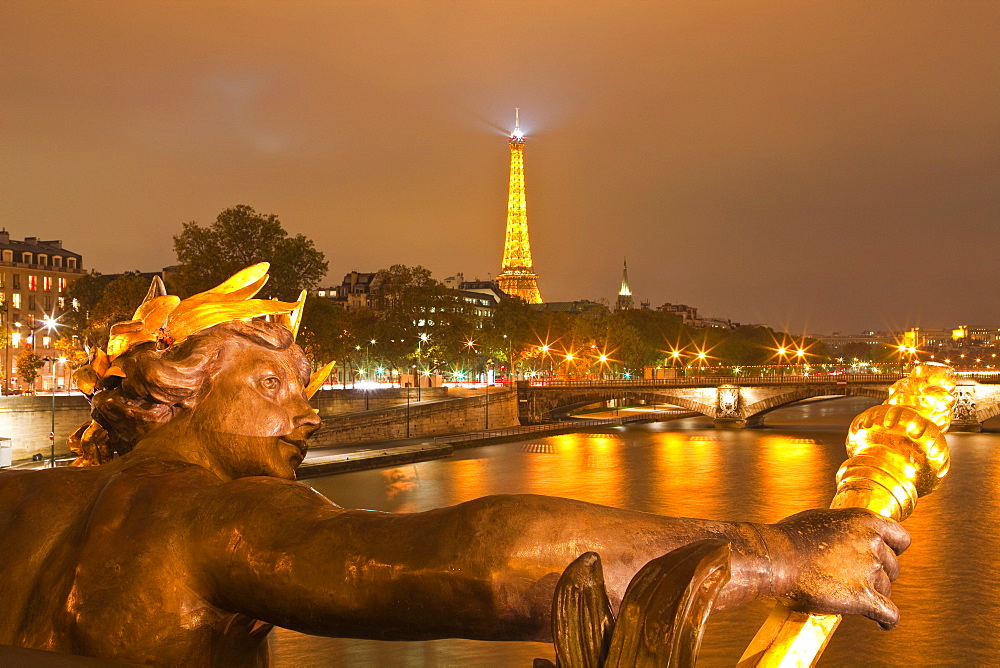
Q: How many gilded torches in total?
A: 1